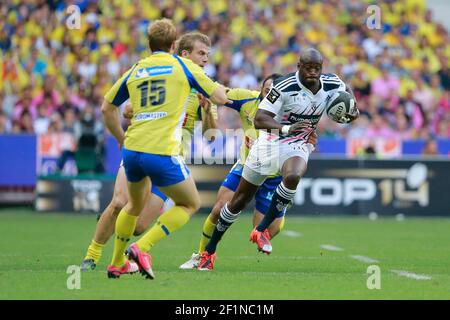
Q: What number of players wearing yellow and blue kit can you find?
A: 3